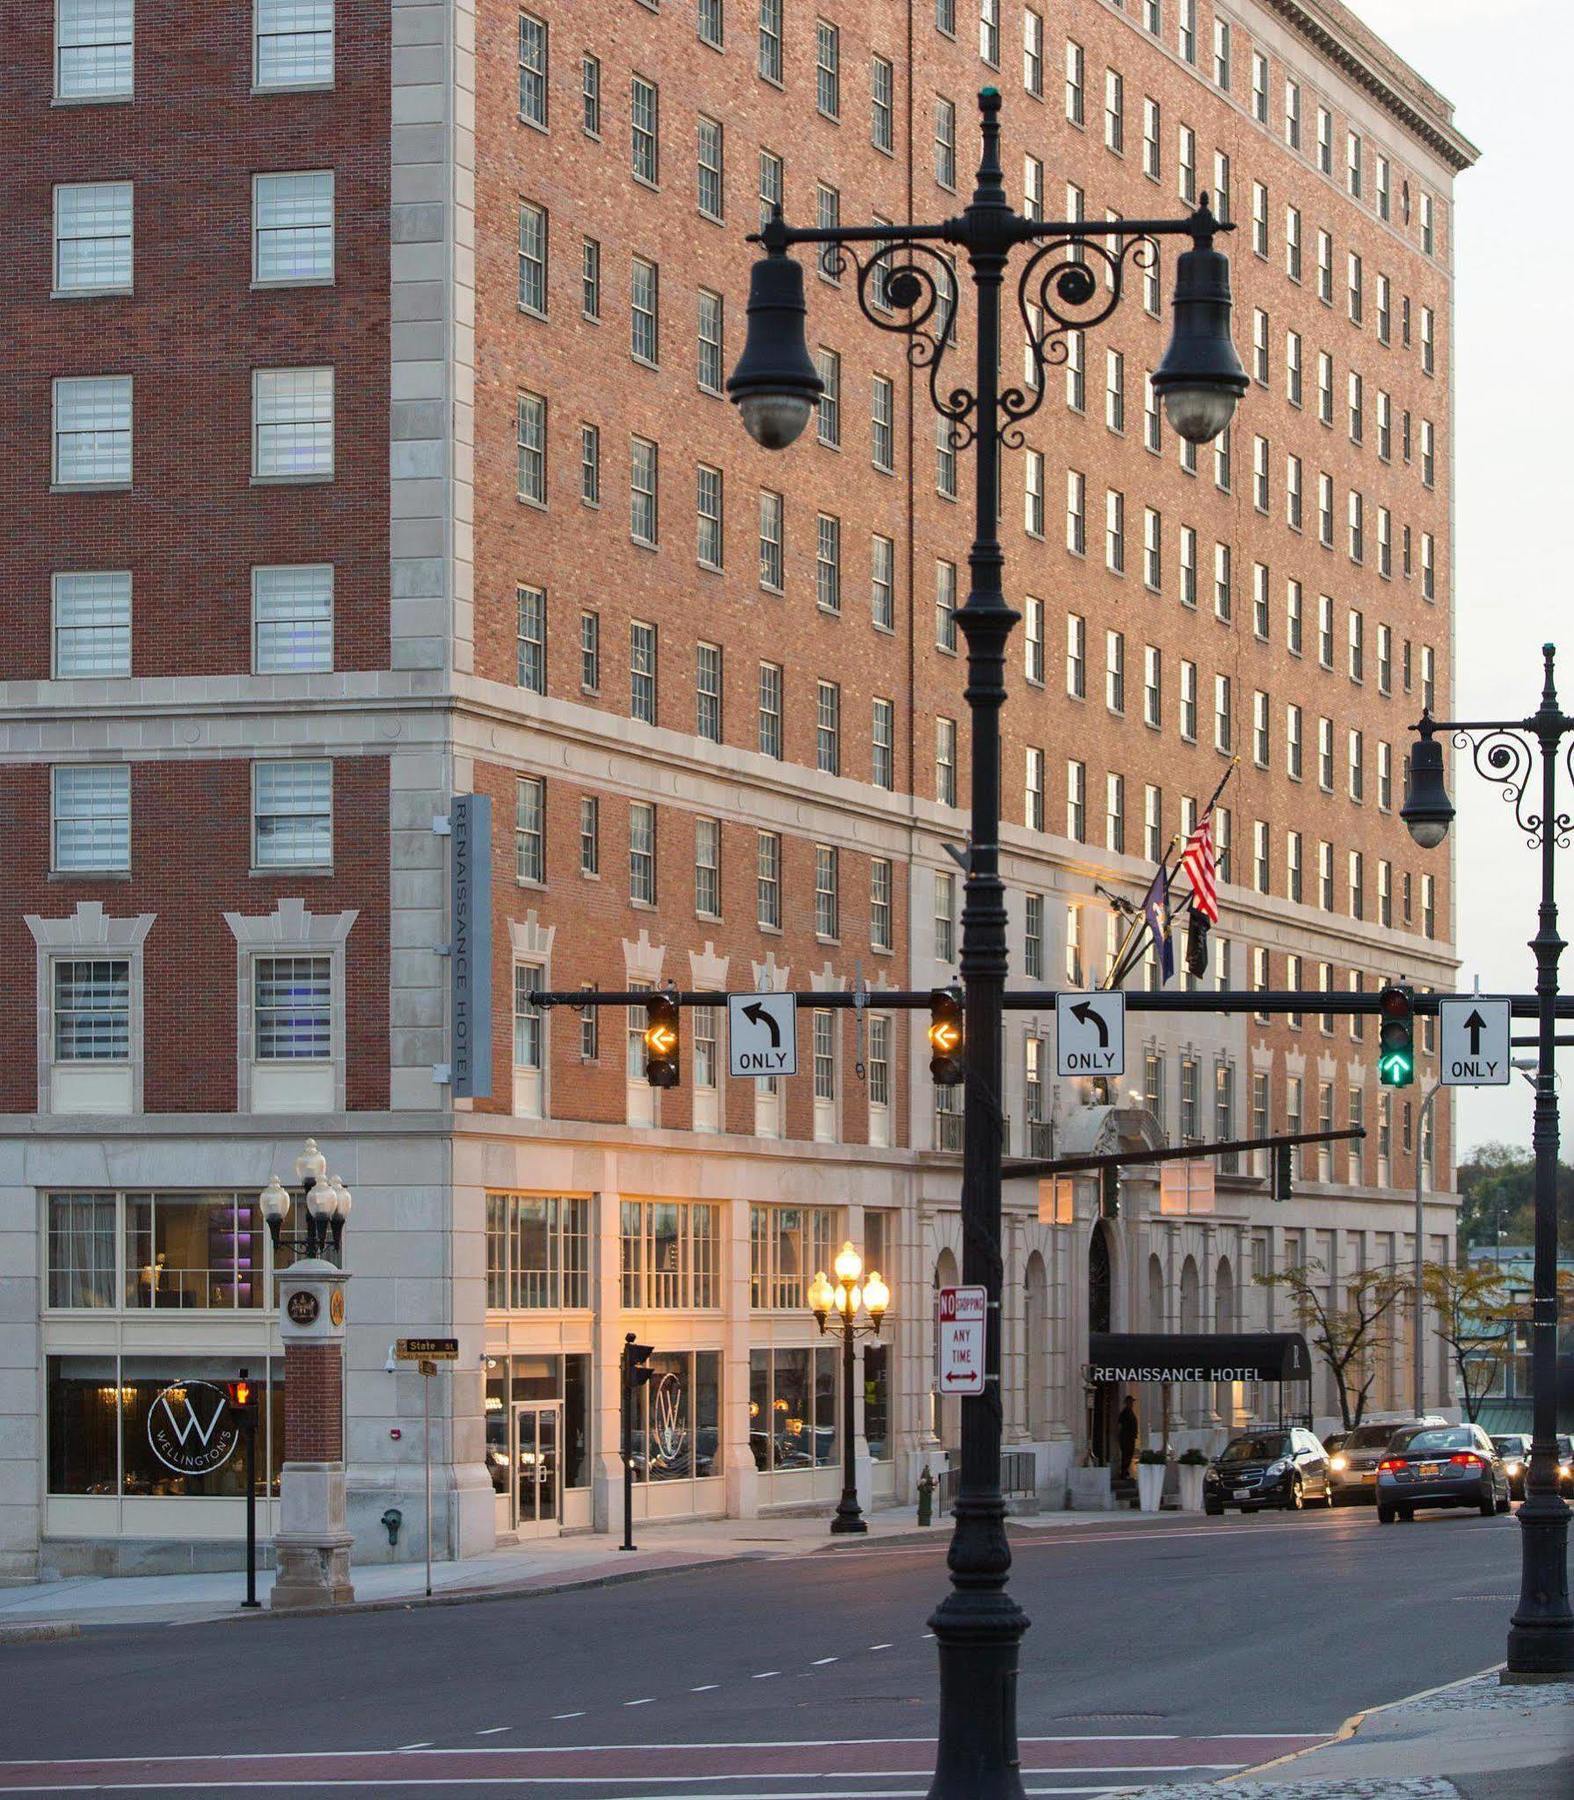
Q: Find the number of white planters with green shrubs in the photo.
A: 2